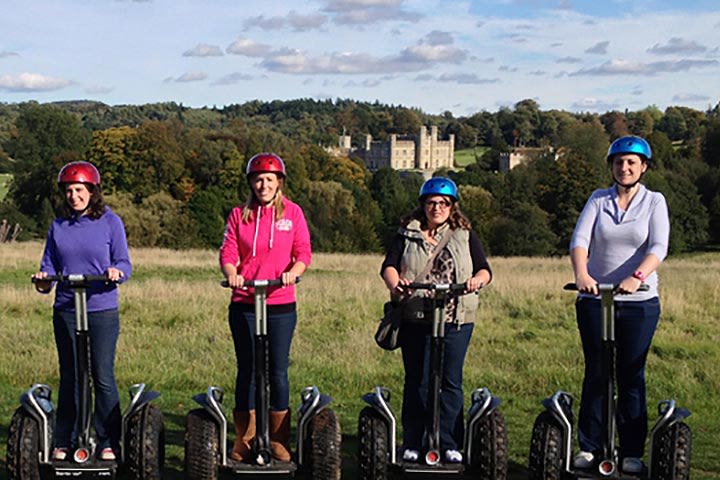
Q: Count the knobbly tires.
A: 8